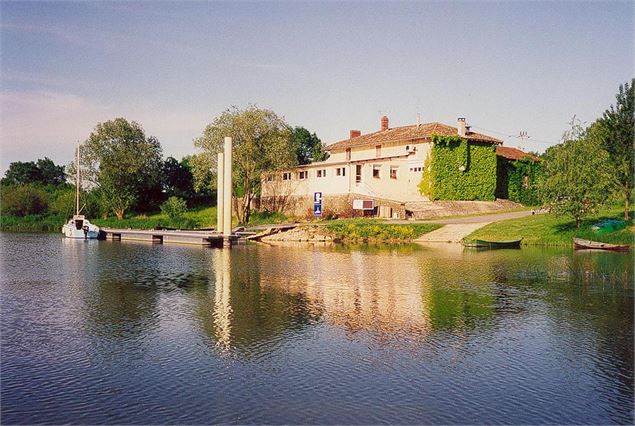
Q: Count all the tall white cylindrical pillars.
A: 2